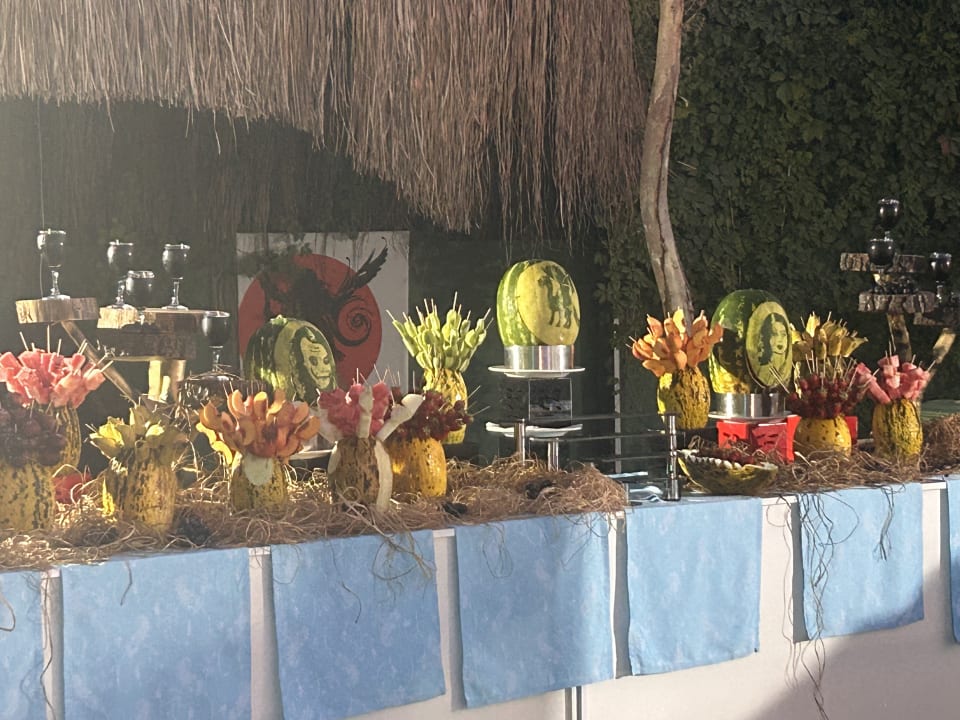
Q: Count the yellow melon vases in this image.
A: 10